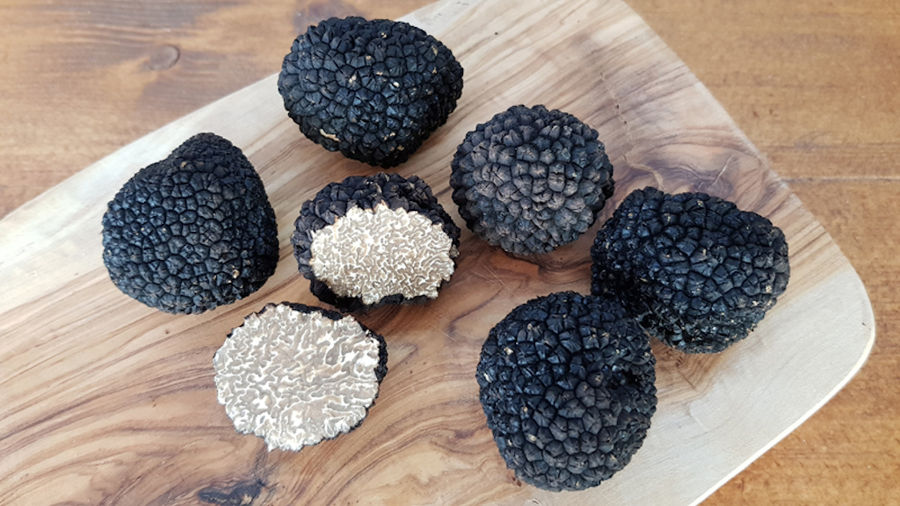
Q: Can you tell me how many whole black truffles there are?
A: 5